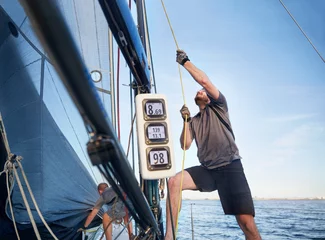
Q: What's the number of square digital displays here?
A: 3